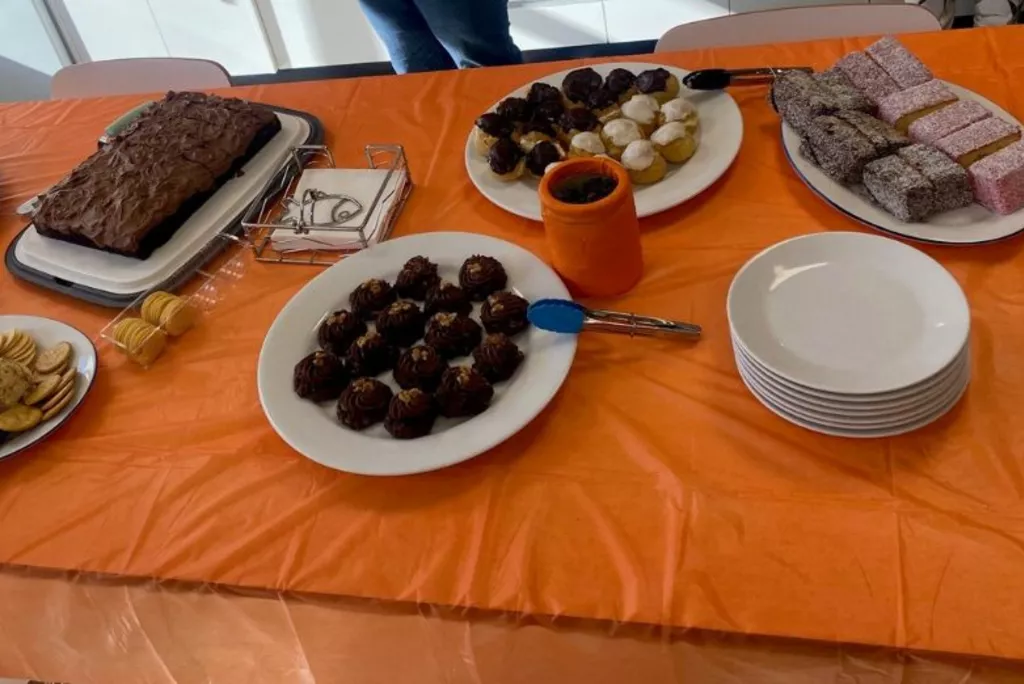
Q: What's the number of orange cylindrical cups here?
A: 1